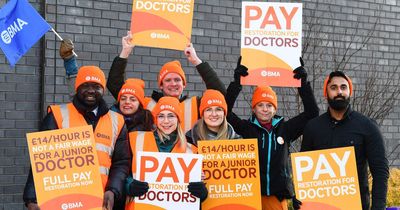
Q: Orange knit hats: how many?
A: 7